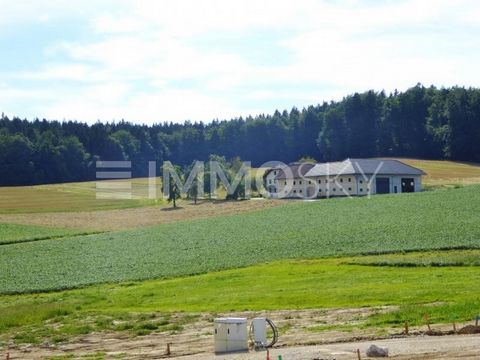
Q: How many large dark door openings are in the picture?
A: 2